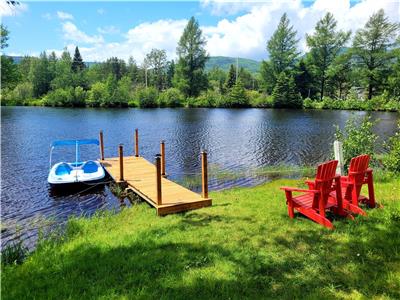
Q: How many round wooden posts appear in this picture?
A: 6